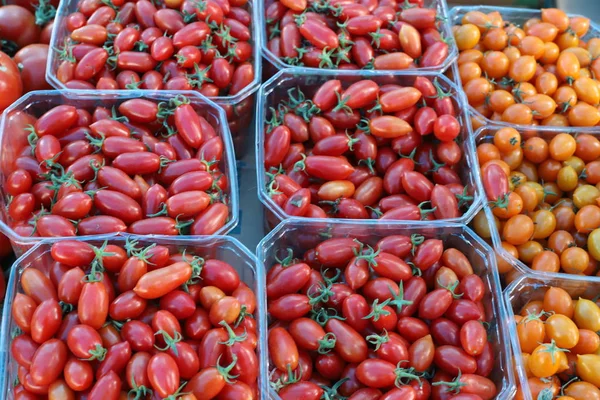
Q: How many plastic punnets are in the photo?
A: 9